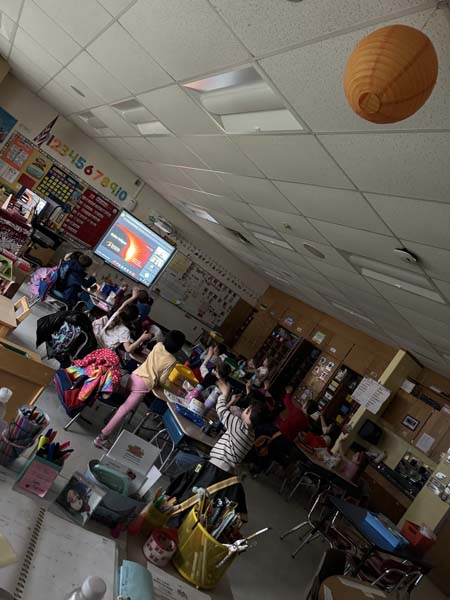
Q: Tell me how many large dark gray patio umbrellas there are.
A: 0